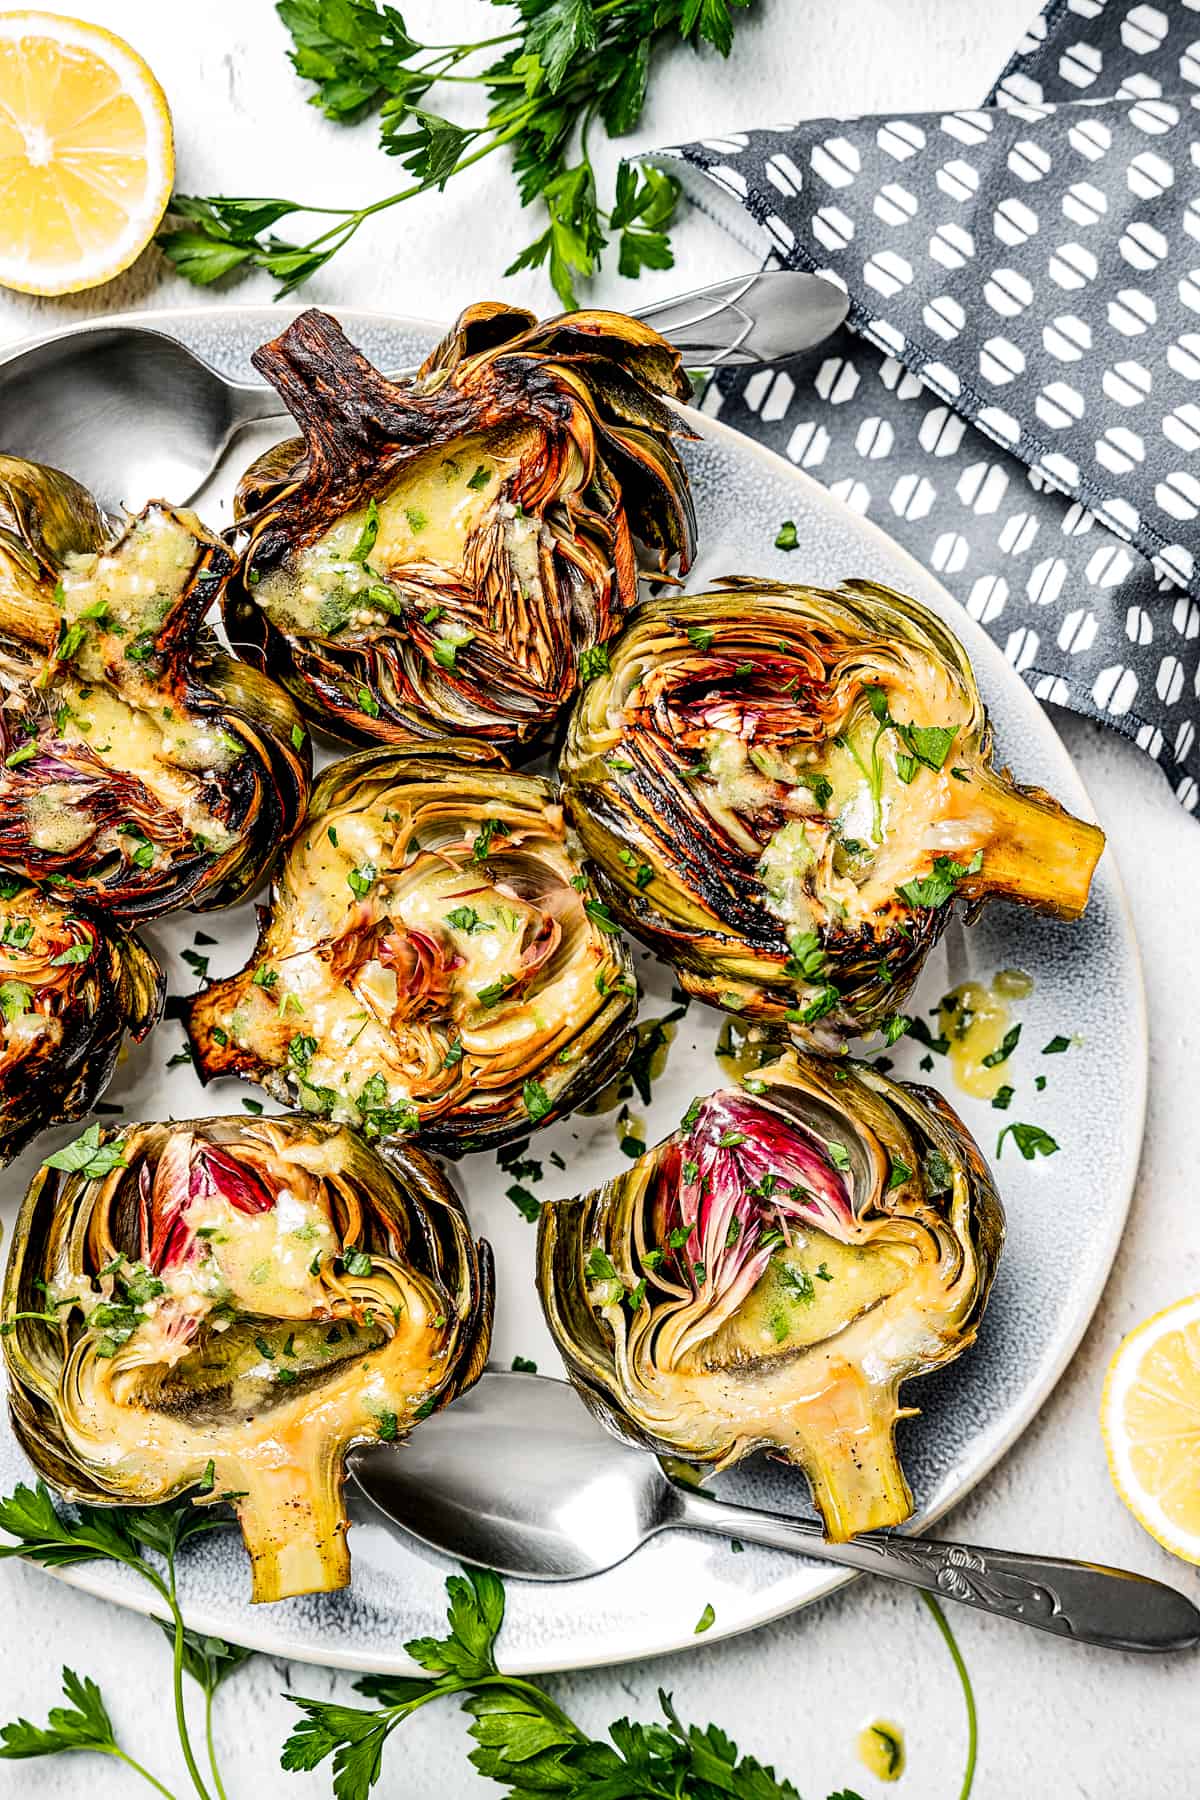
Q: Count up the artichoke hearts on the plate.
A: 7